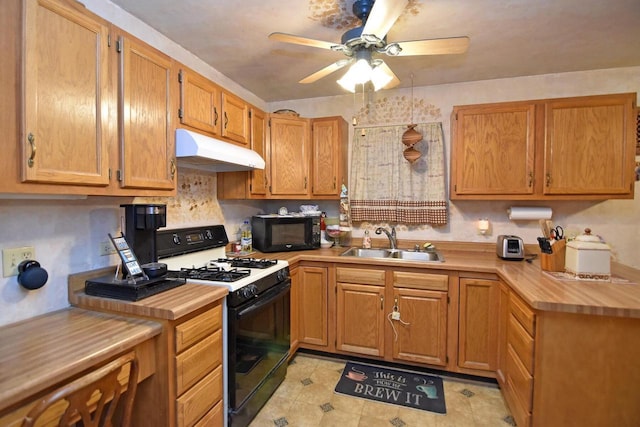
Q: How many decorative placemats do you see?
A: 1